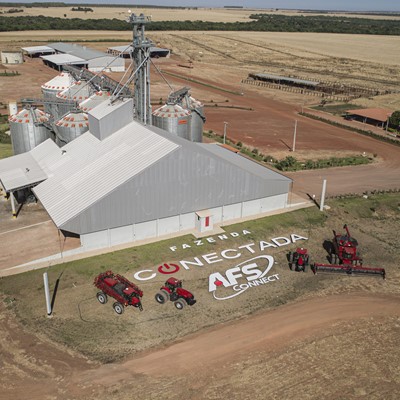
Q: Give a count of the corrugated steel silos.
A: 7